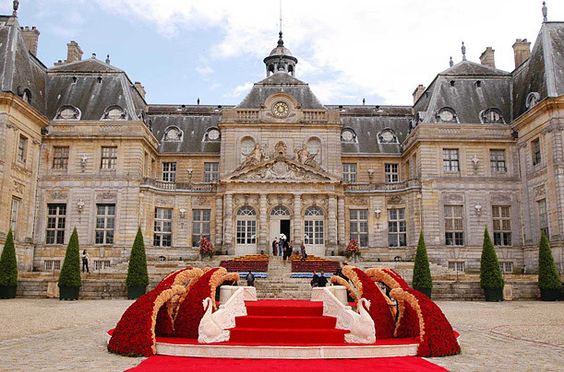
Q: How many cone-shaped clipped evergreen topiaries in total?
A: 6